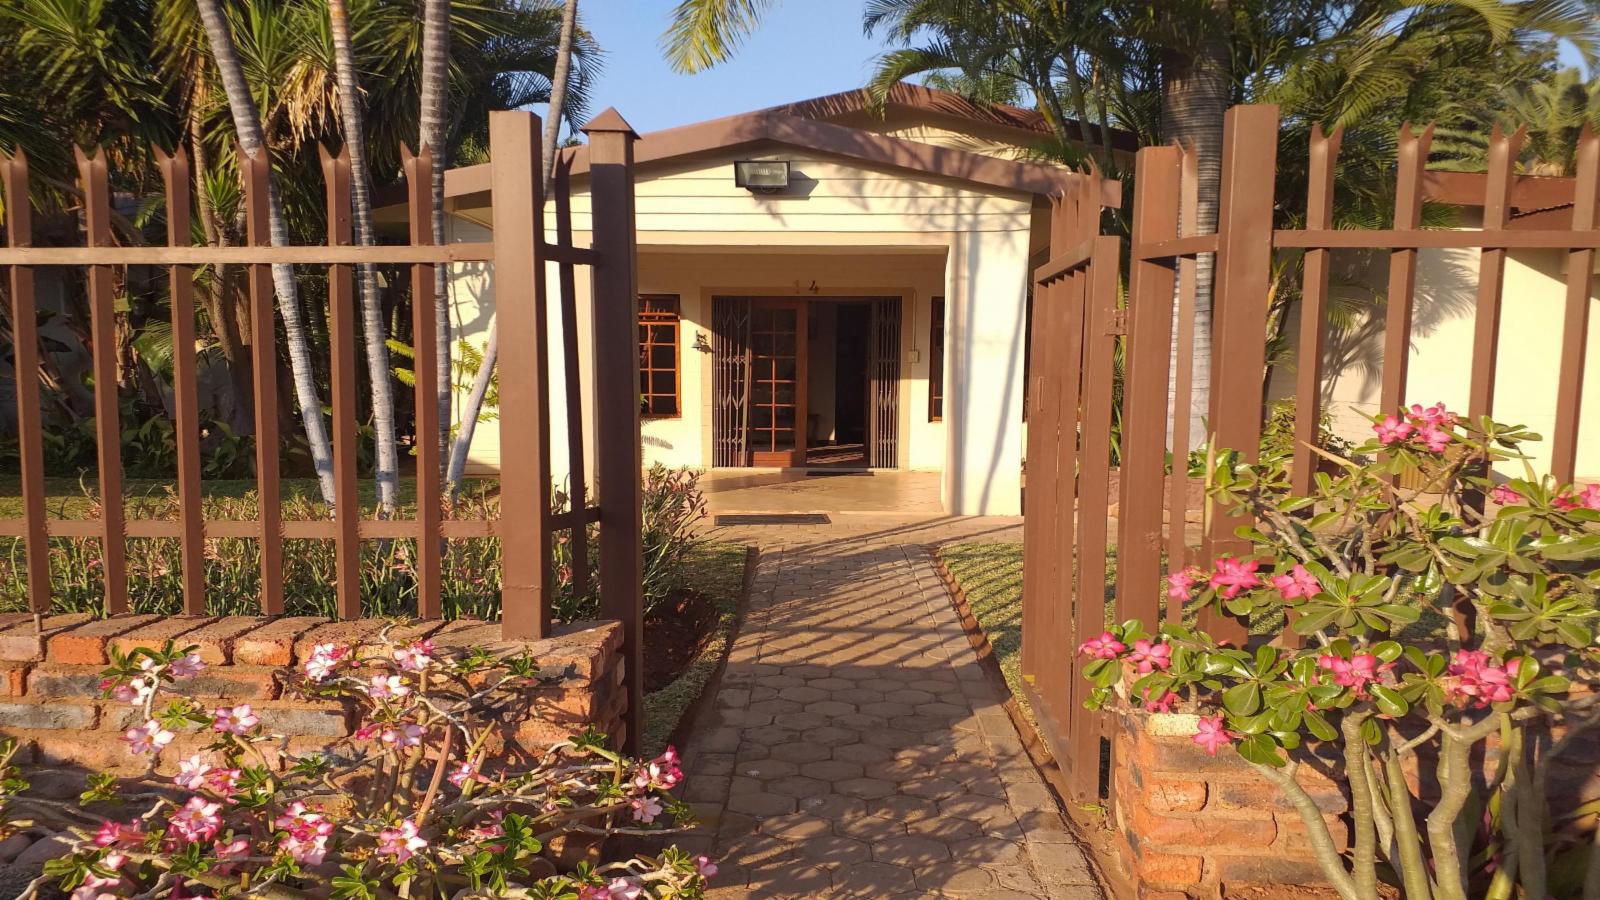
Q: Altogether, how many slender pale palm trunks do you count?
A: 4